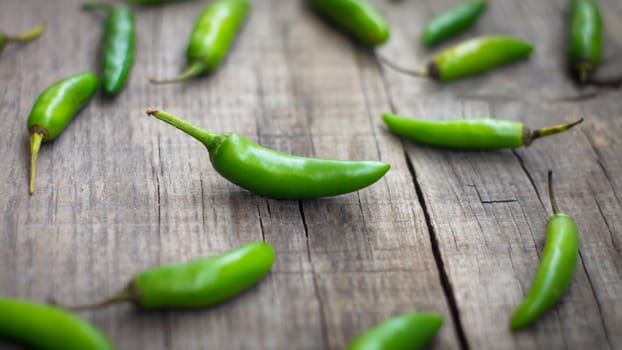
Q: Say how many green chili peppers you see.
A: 15